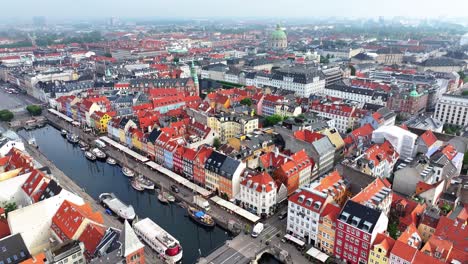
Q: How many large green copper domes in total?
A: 1